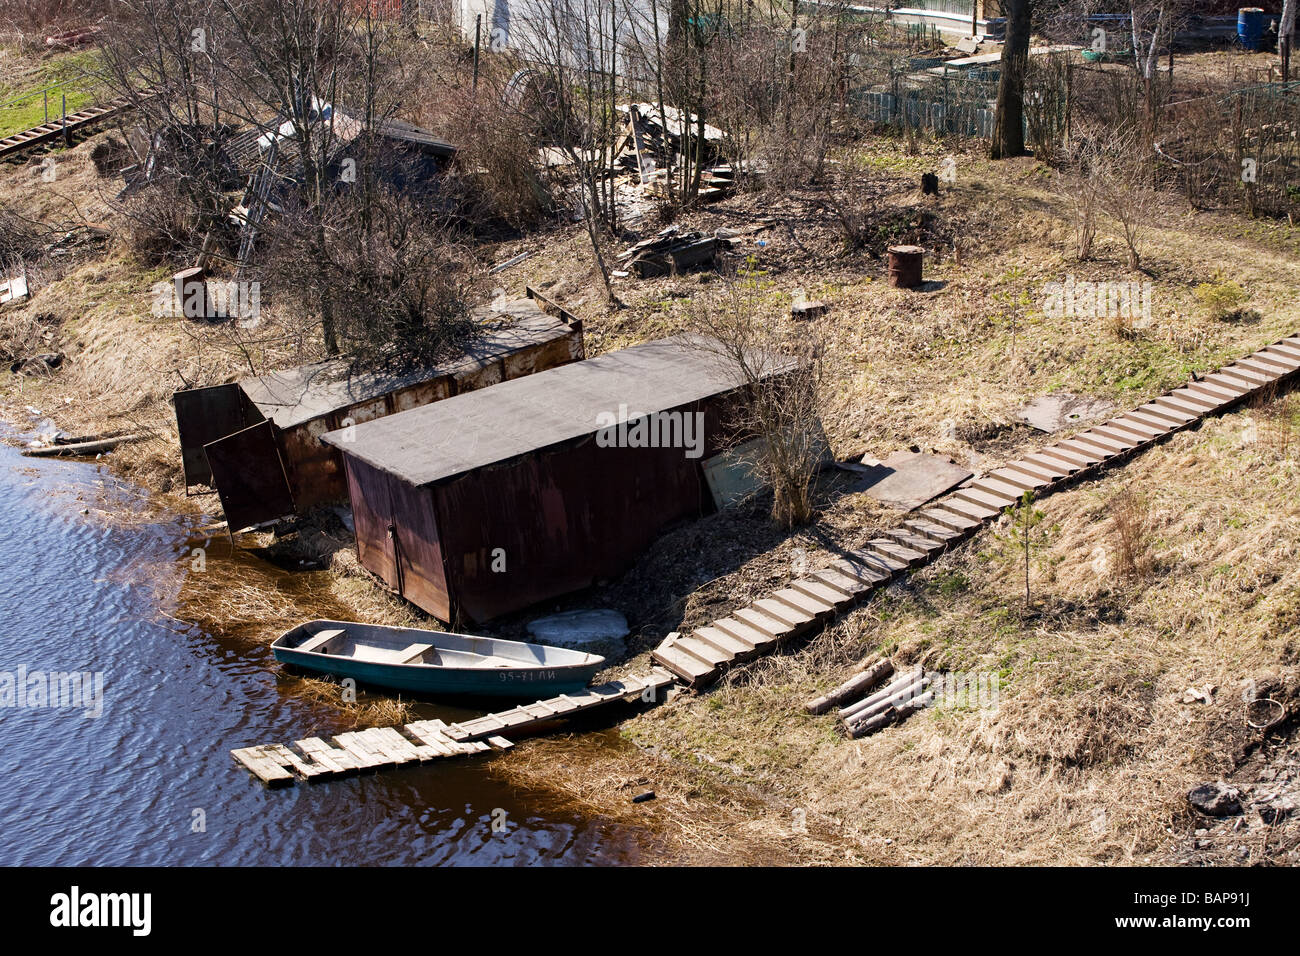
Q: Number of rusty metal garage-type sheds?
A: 2